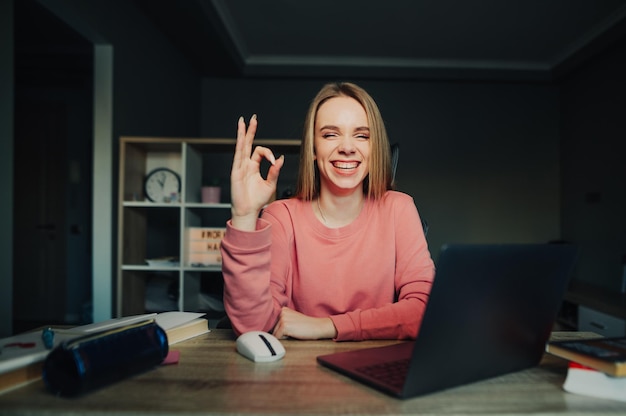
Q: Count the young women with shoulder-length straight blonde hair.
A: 1